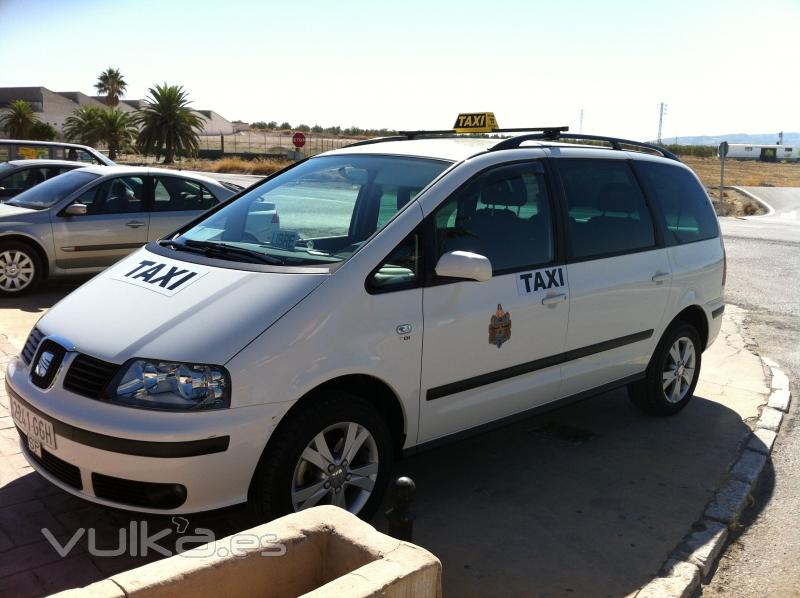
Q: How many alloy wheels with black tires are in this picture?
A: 3